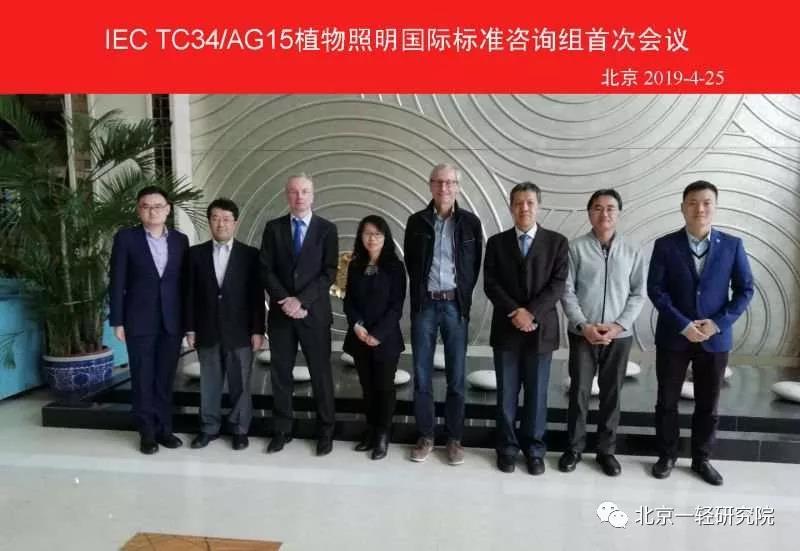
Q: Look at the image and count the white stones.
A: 12